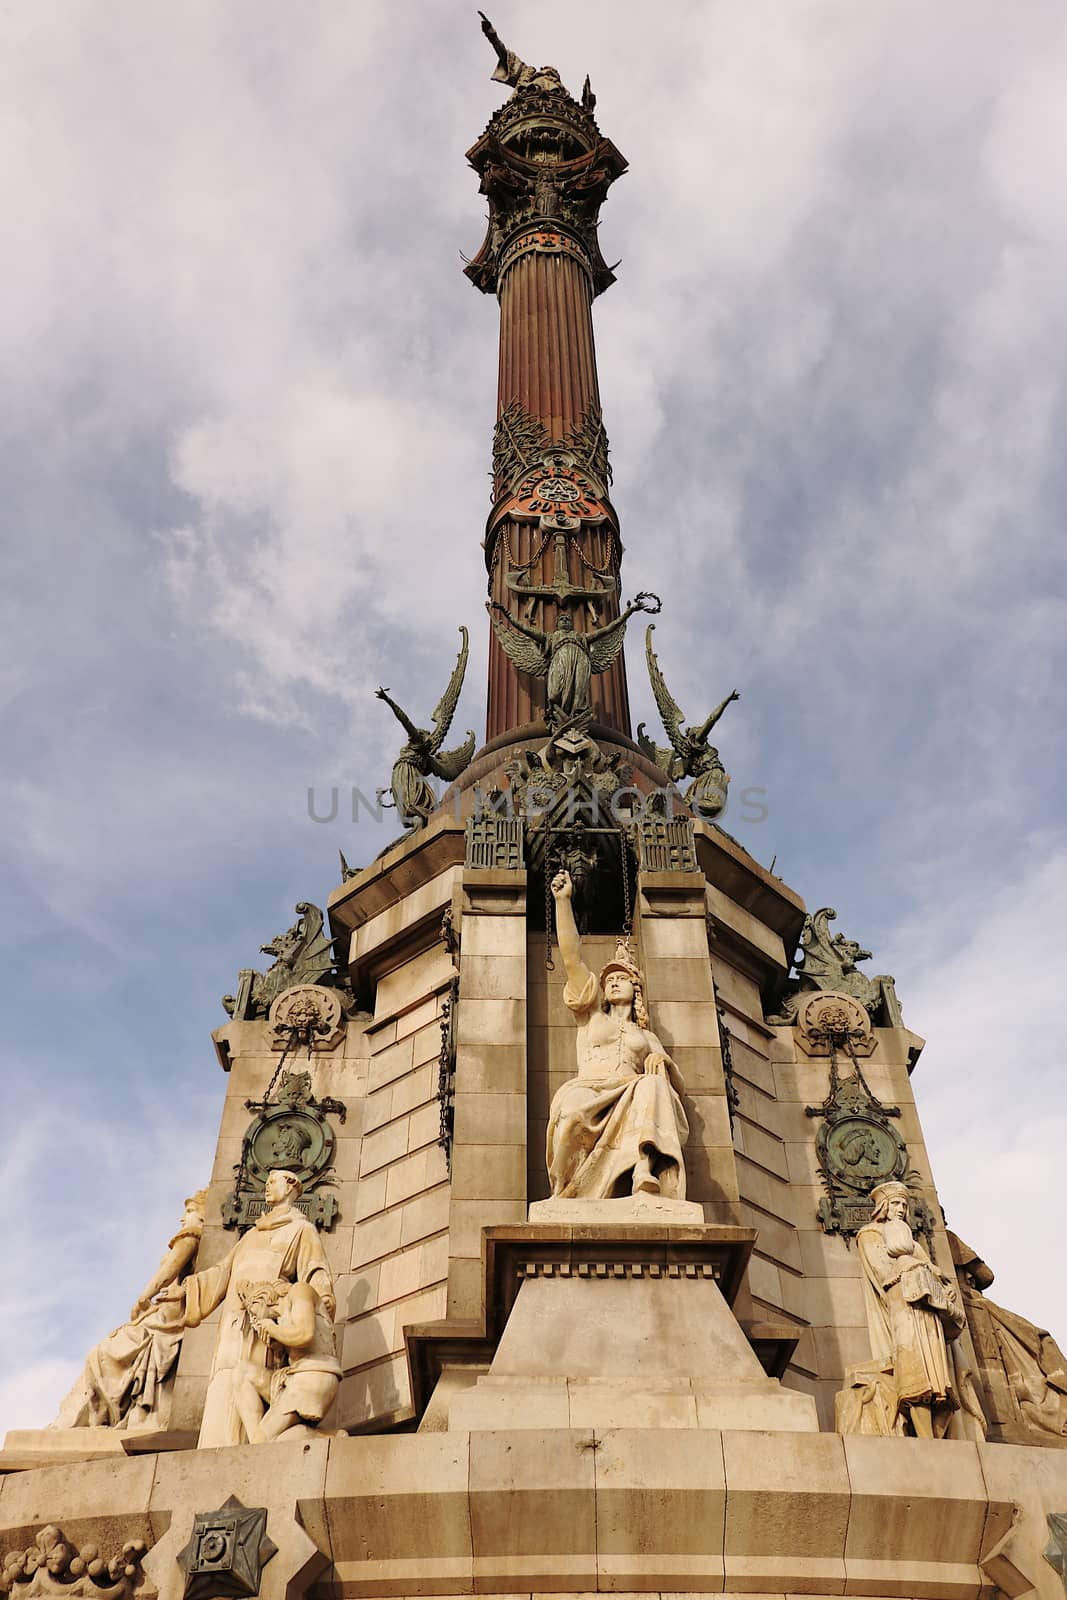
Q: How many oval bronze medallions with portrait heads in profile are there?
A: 2